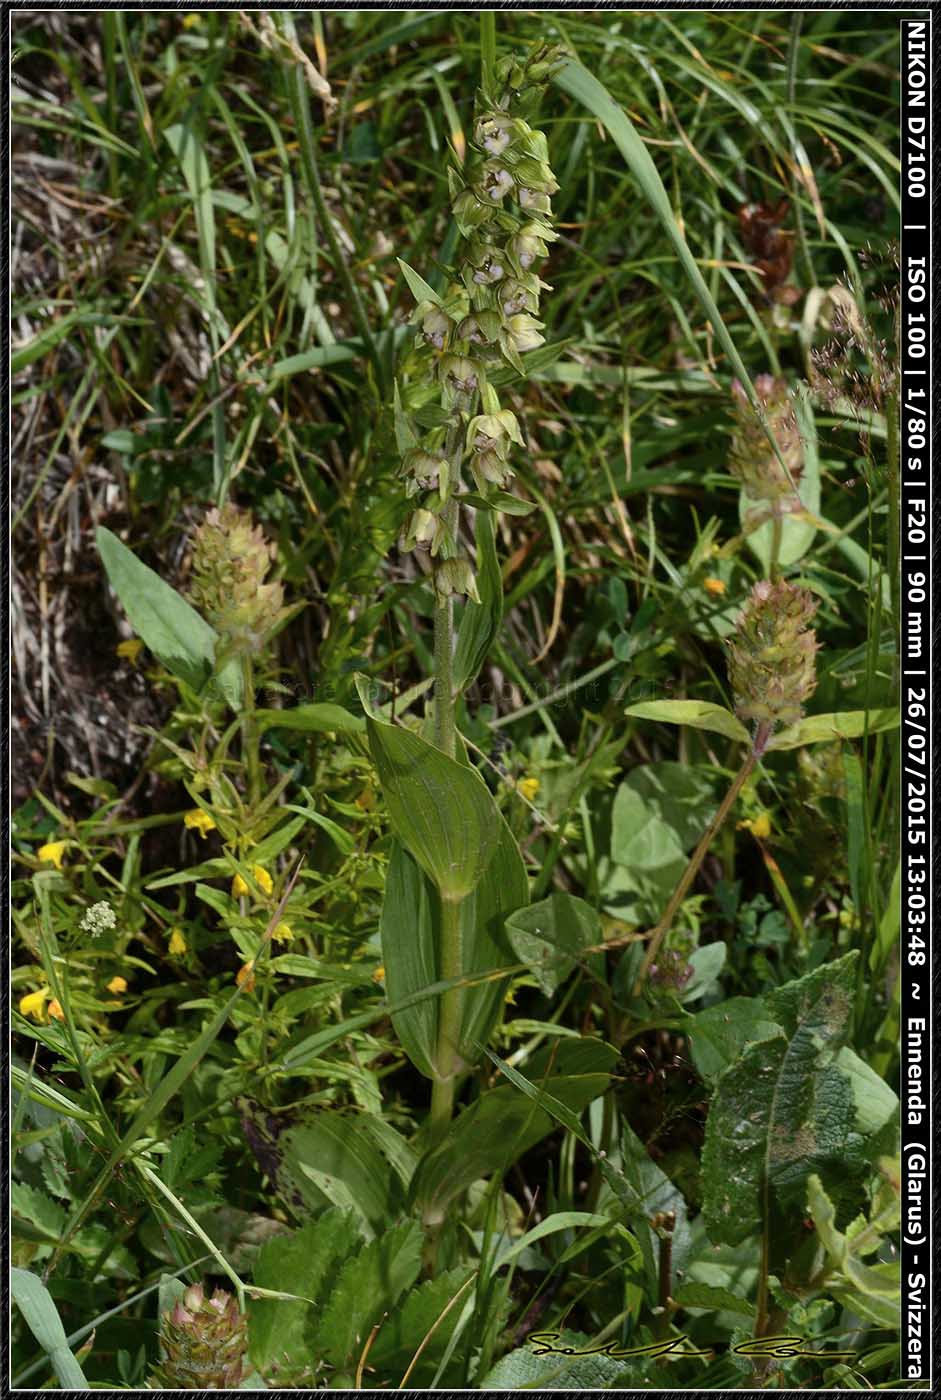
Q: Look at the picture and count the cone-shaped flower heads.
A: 4